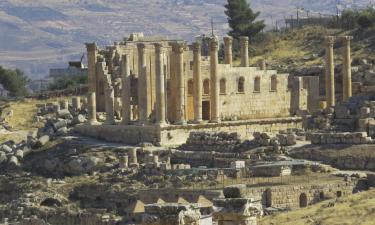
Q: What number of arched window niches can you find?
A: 6